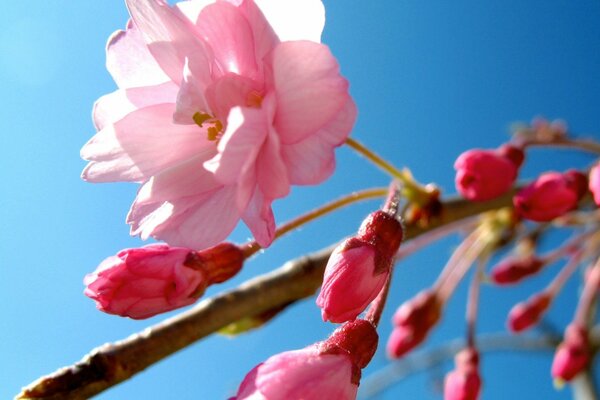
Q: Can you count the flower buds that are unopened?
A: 12